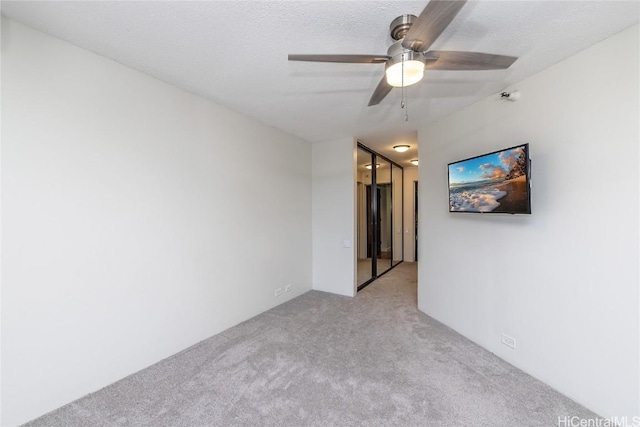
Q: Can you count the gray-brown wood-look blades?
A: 4